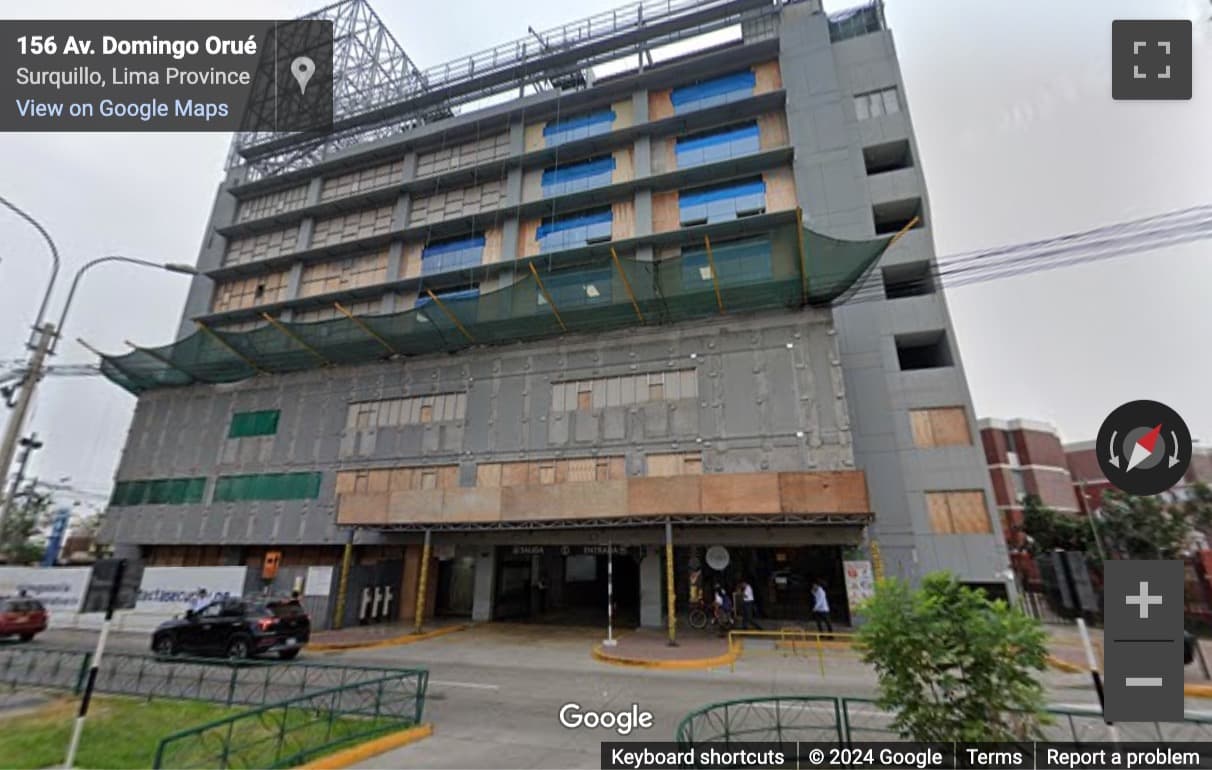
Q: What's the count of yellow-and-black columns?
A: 4